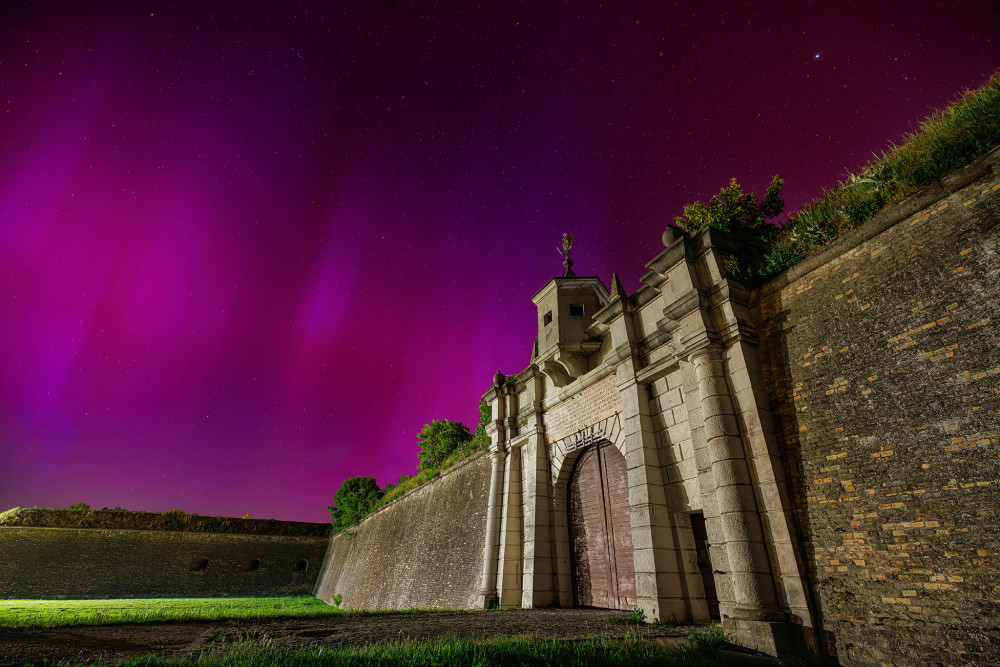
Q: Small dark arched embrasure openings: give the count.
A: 3